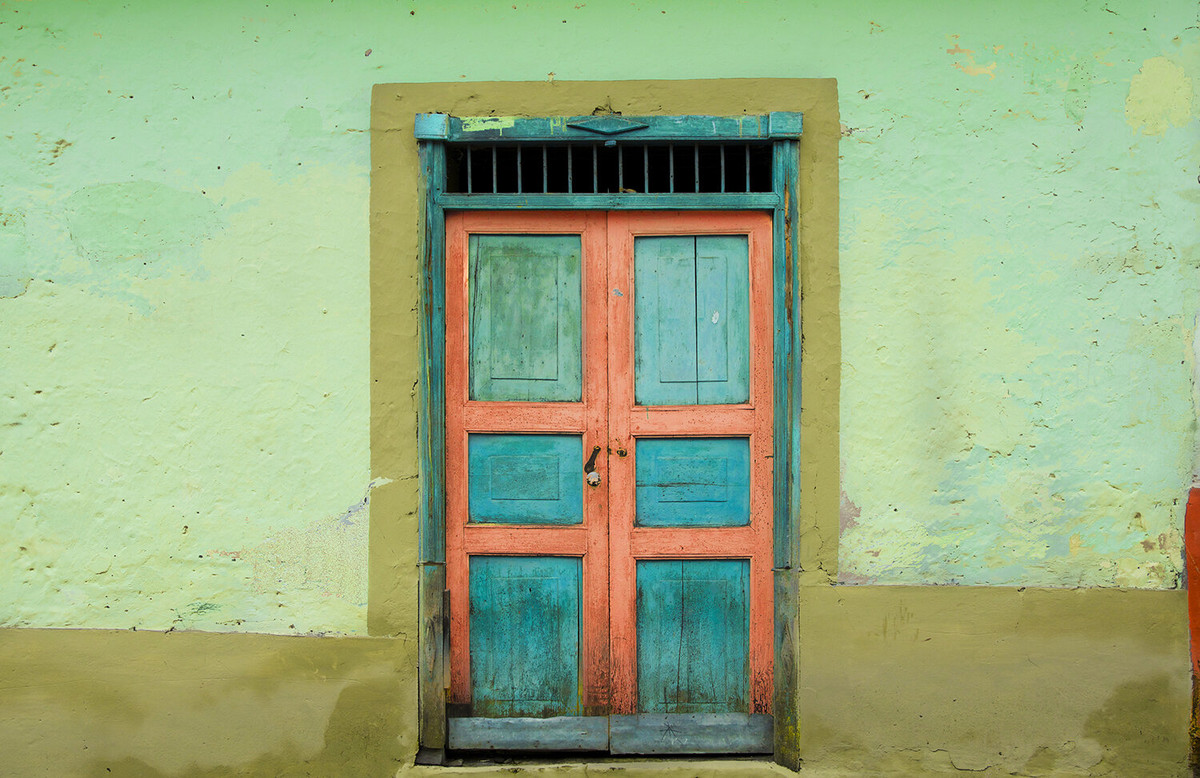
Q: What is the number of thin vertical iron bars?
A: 12